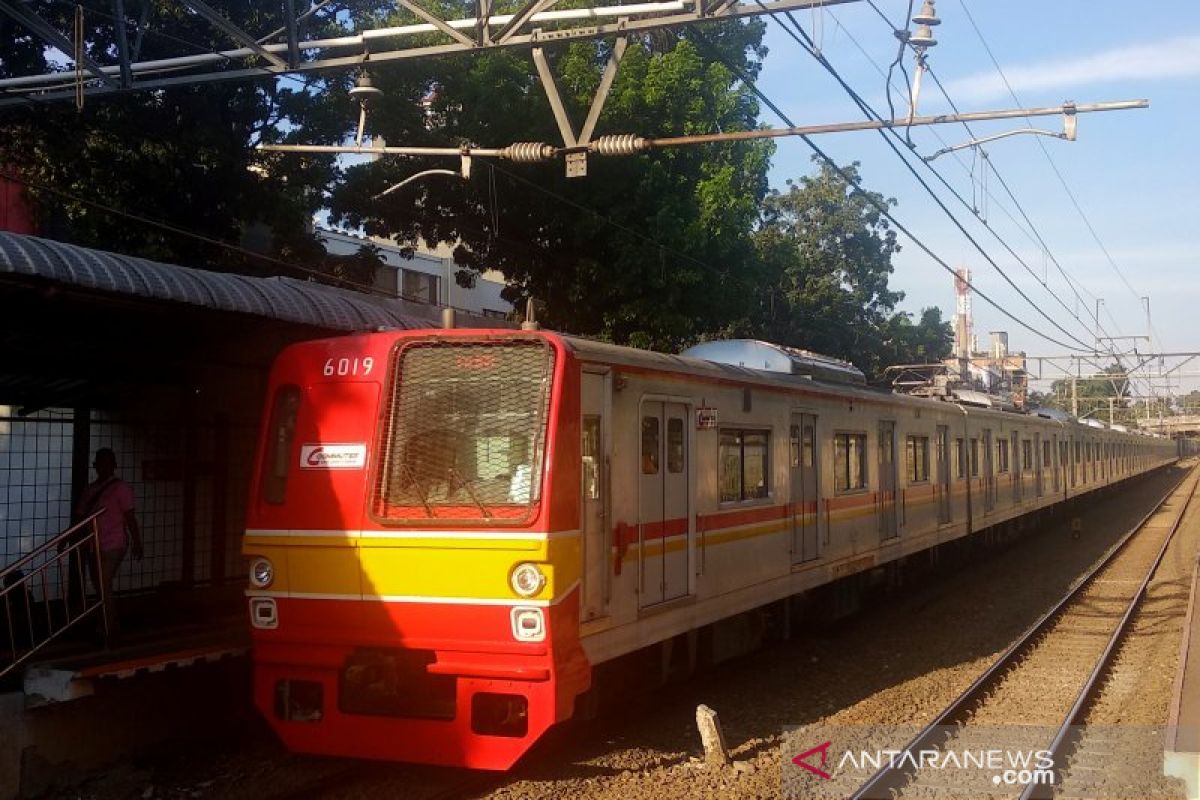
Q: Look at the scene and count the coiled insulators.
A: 2